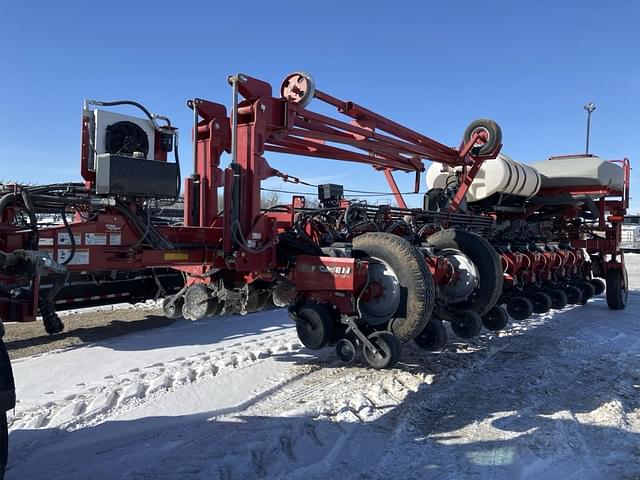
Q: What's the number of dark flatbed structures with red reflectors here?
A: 1